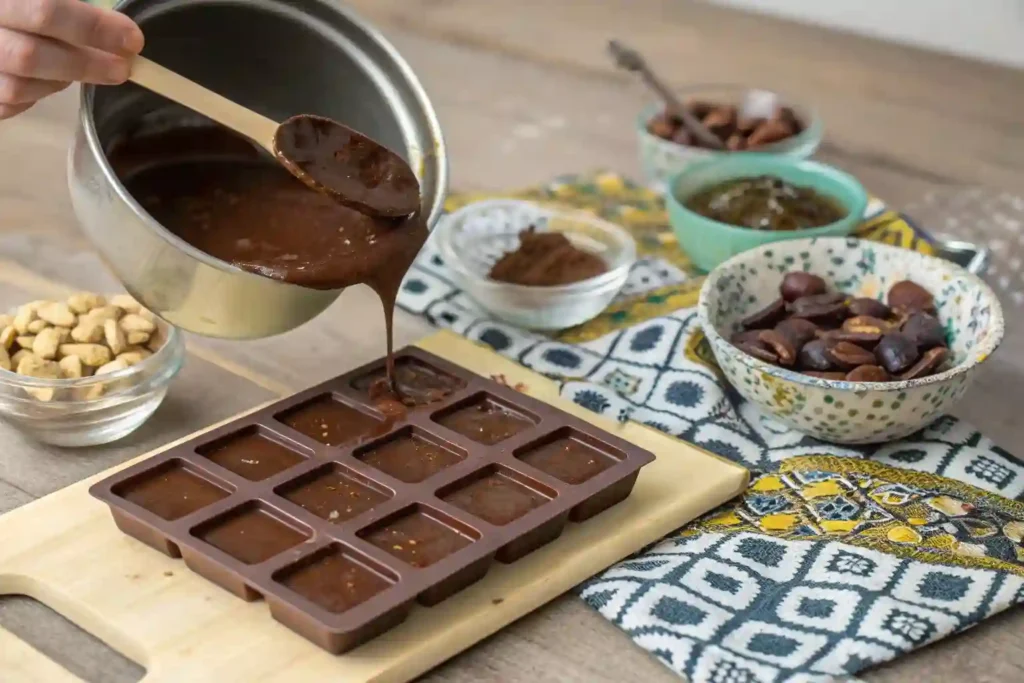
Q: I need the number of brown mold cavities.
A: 12